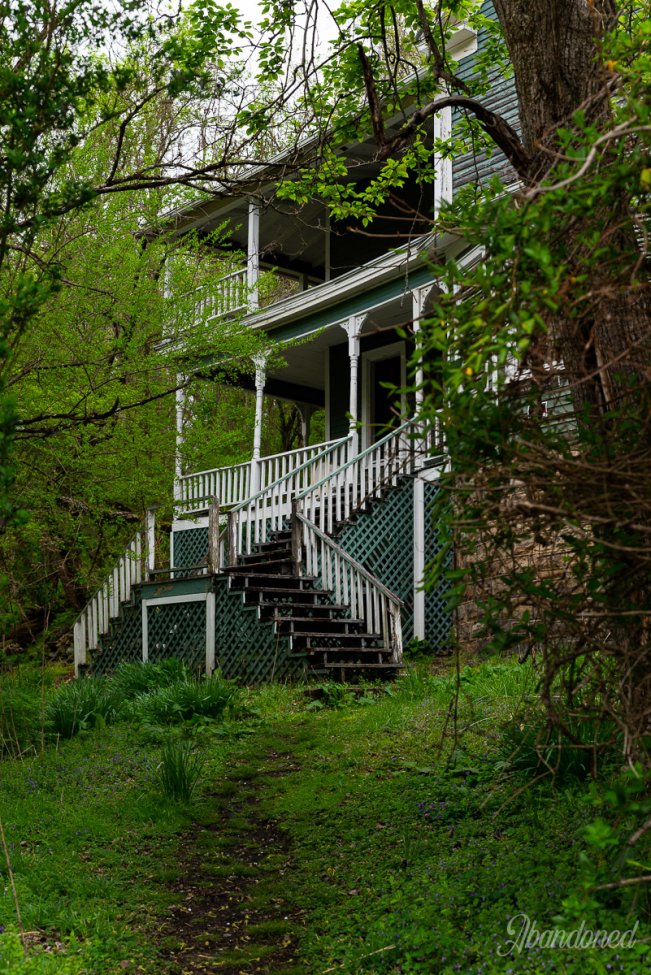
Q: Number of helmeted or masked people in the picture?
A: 0